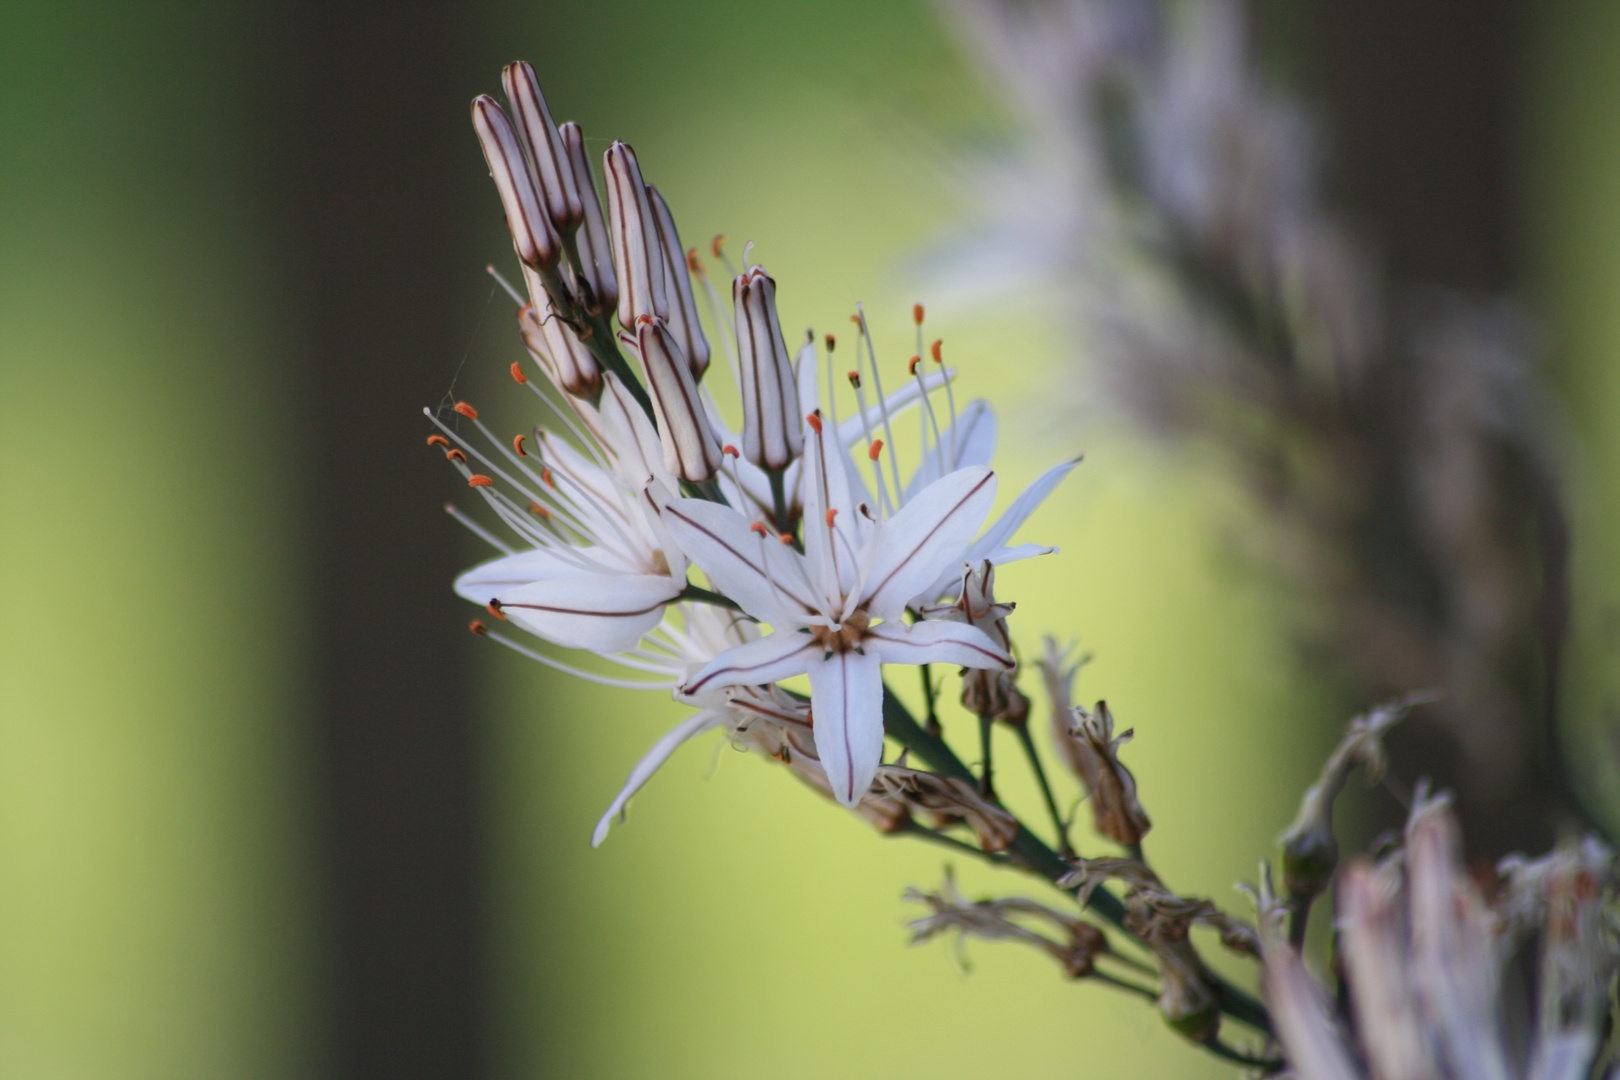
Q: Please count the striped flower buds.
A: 8